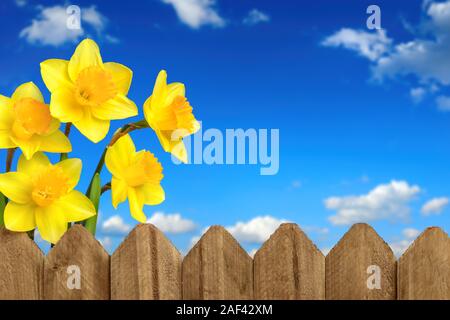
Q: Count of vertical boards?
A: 7